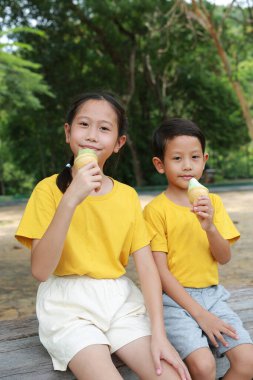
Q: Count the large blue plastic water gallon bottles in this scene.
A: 0